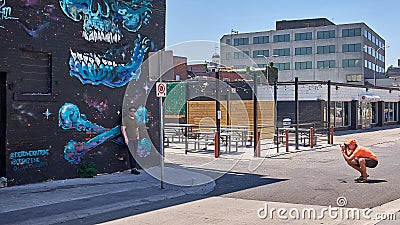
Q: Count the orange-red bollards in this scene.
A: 5